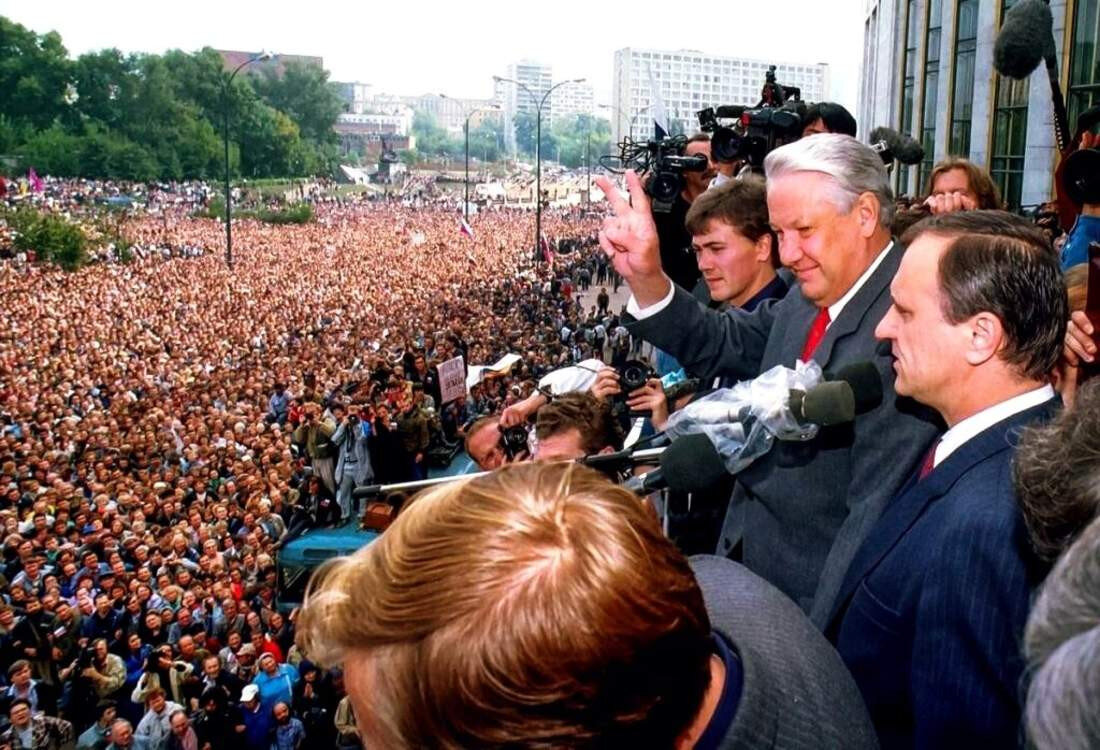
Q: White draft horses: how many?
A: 0